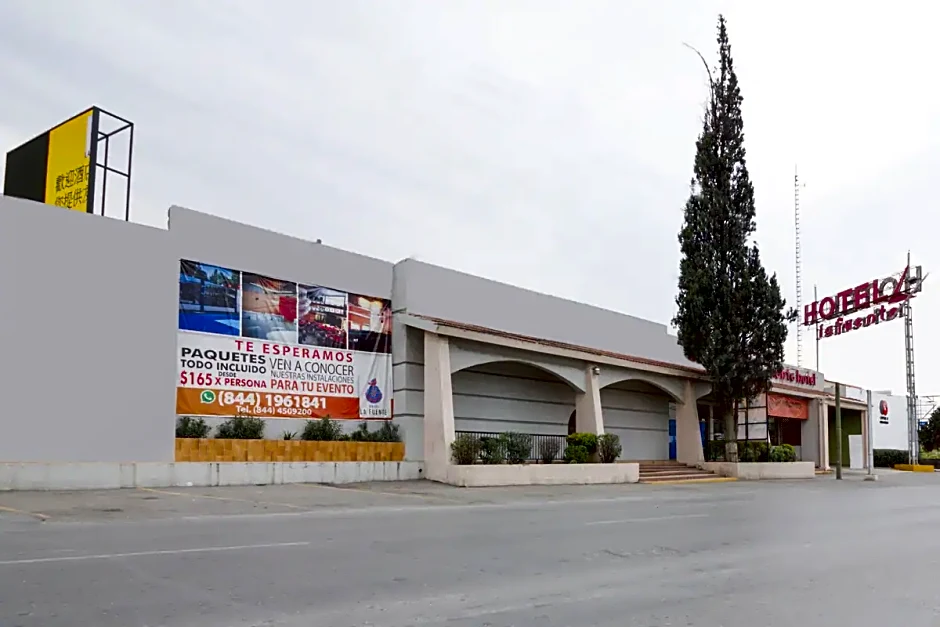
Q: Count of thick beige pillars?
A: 3